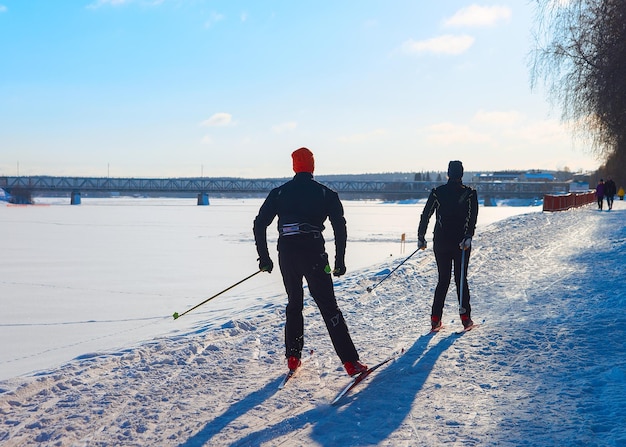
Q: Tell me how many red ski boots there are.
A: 4